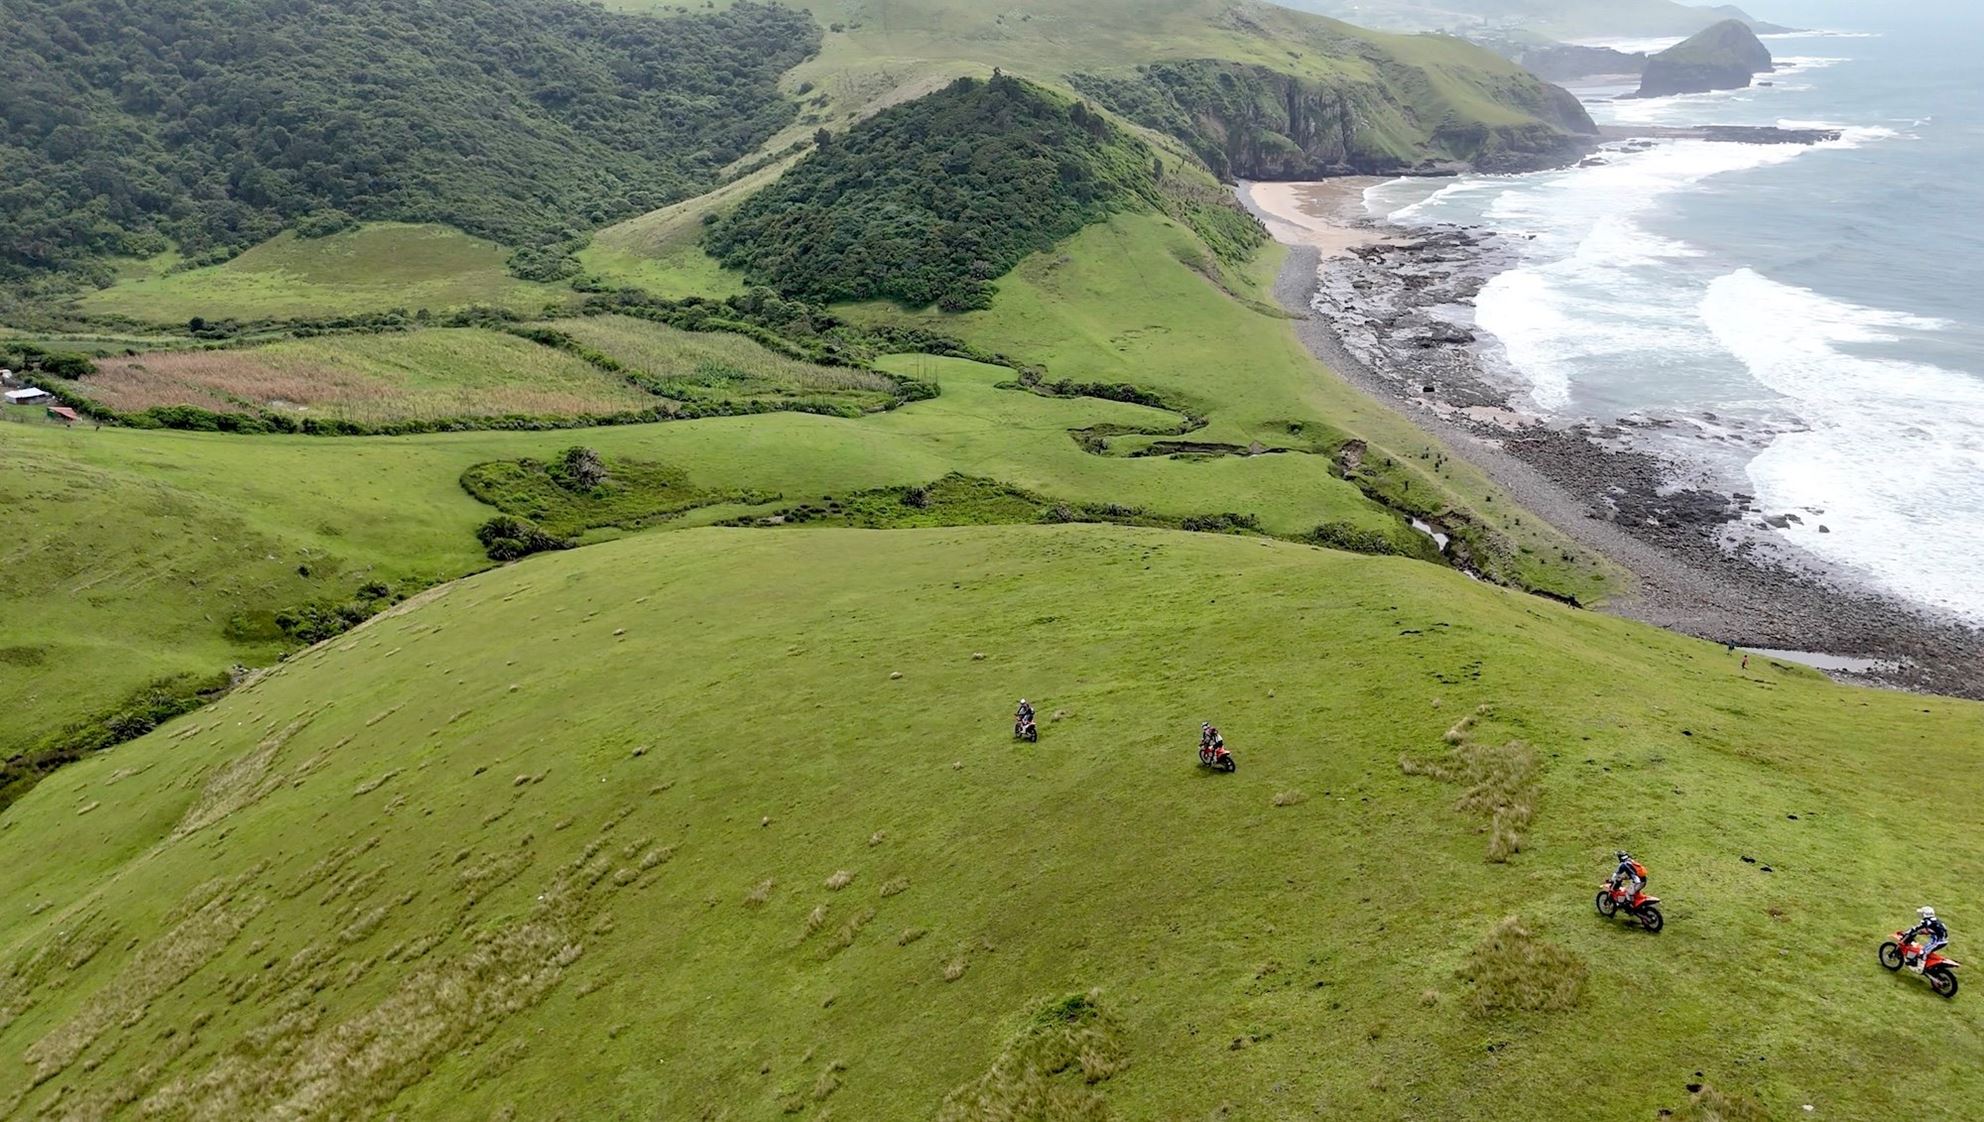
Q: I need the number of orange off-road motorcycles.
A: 4